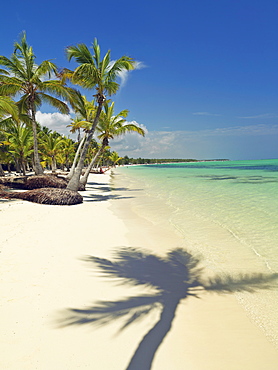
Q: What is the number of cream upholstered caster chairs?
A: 0